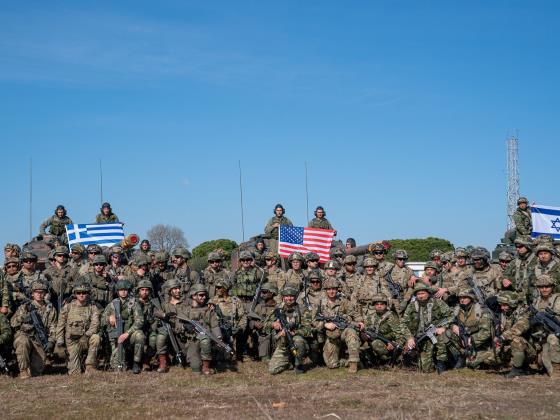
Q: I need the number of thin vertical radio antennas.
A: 4